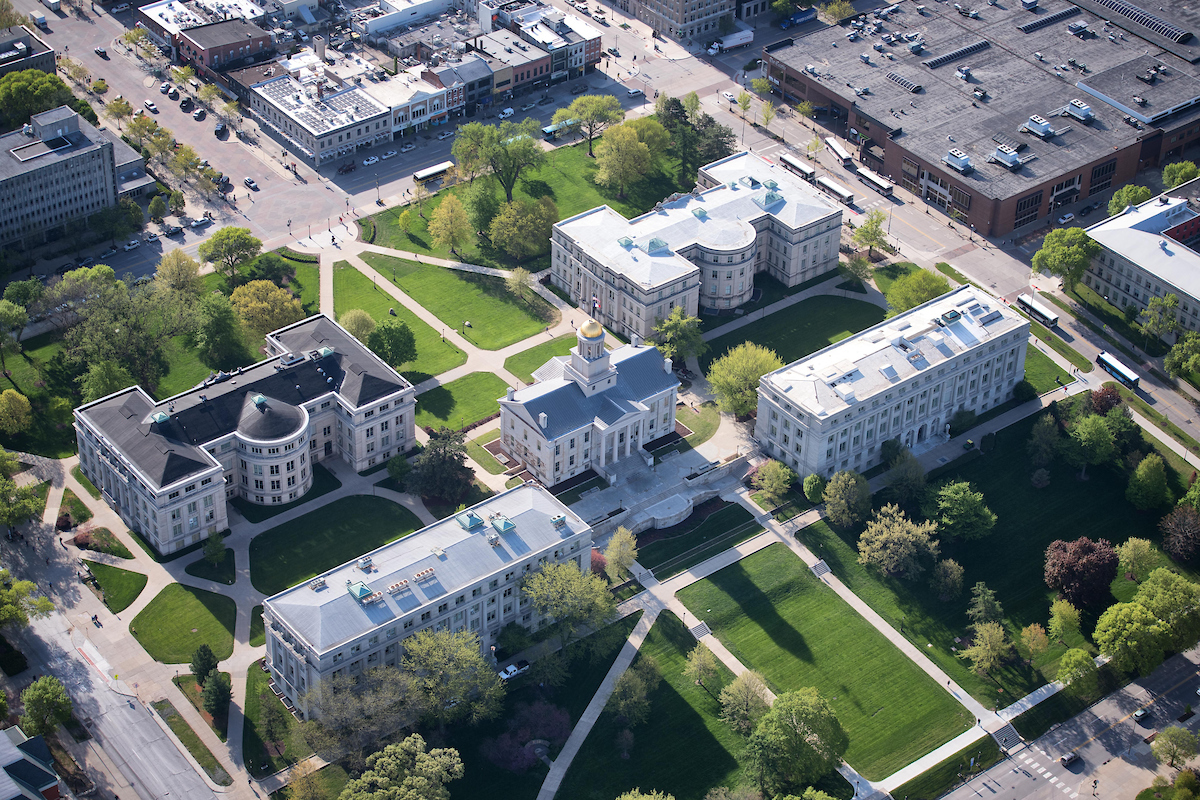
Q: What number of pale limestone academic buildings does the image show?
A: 5